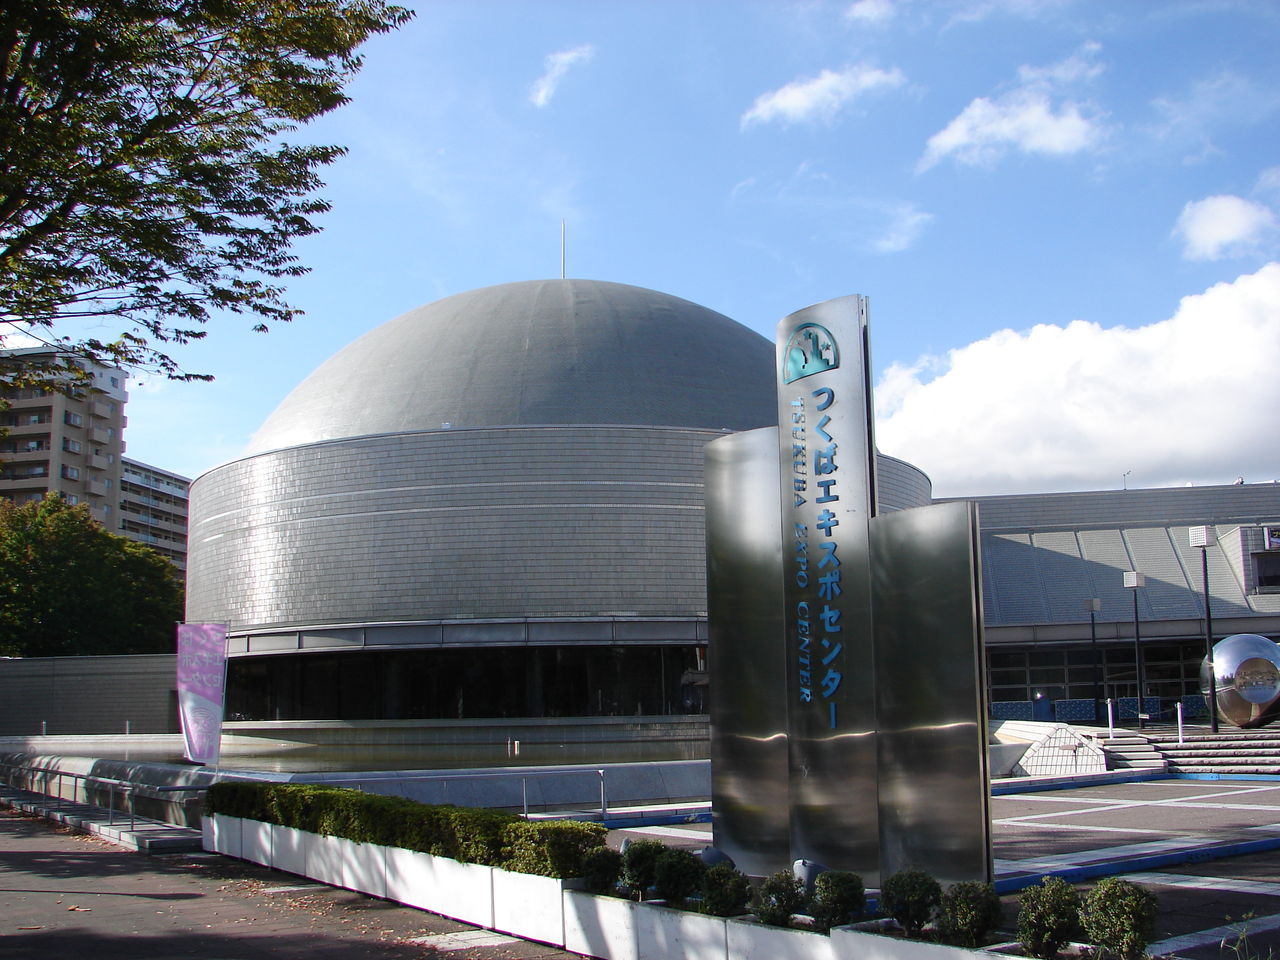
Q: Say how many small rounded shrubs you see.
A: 10